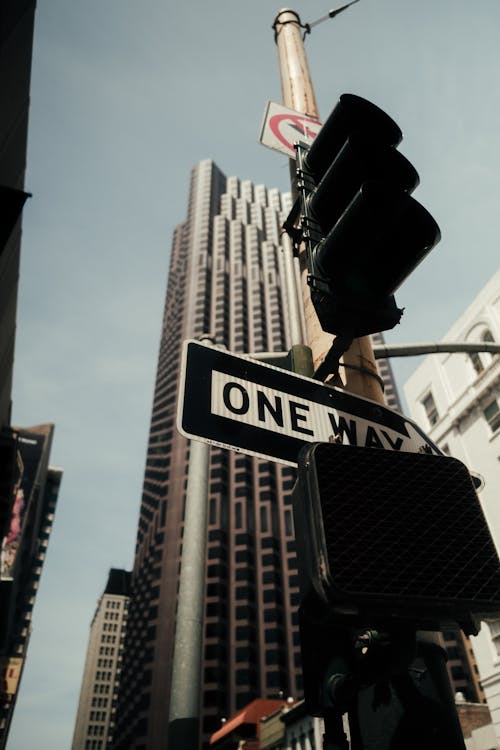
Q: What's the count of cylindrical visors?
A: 3